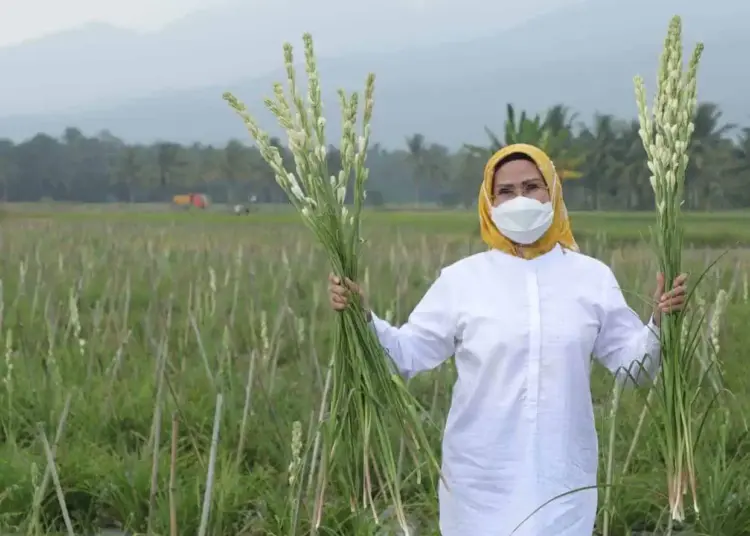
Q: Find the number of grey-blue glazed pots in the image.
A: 0